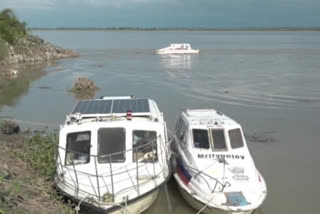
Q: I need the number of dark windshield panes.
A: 6